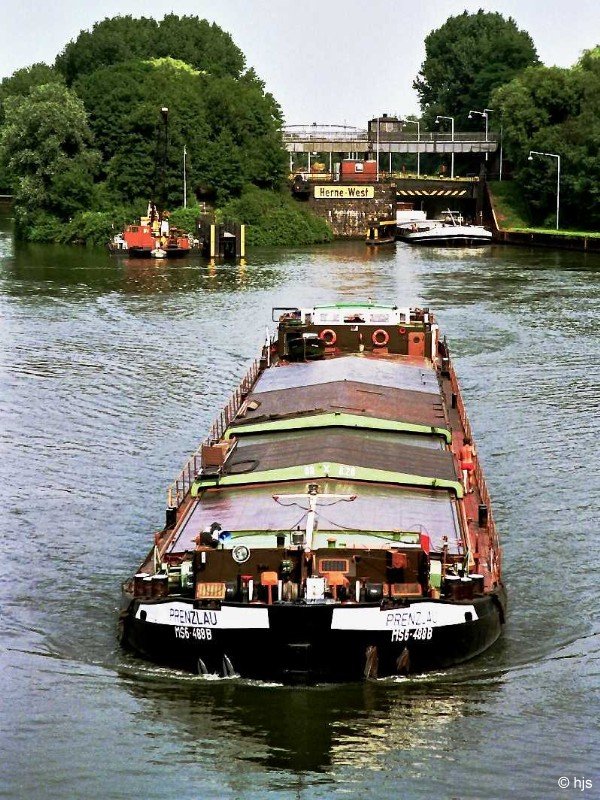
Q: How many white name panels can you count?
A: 2